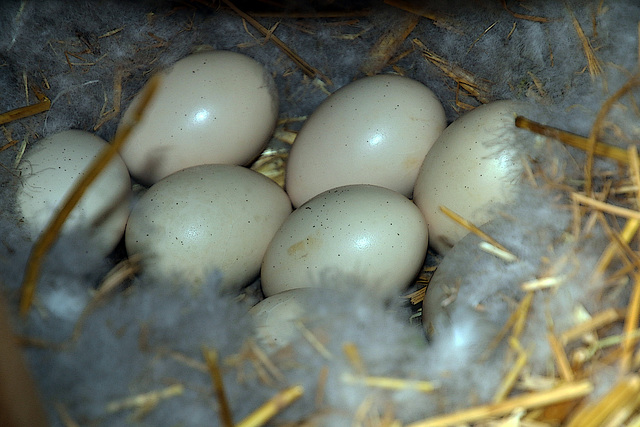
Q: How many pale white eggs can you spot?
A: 8